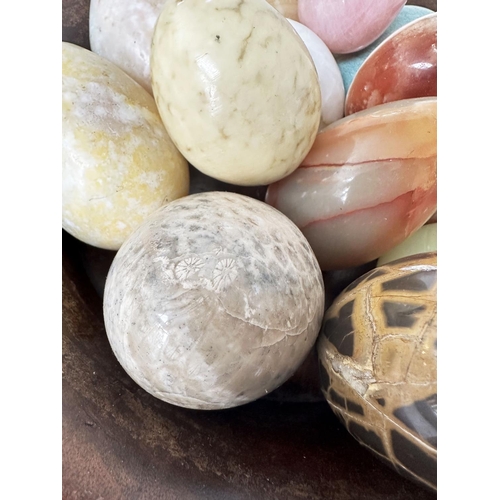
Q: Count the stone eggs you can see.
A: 12